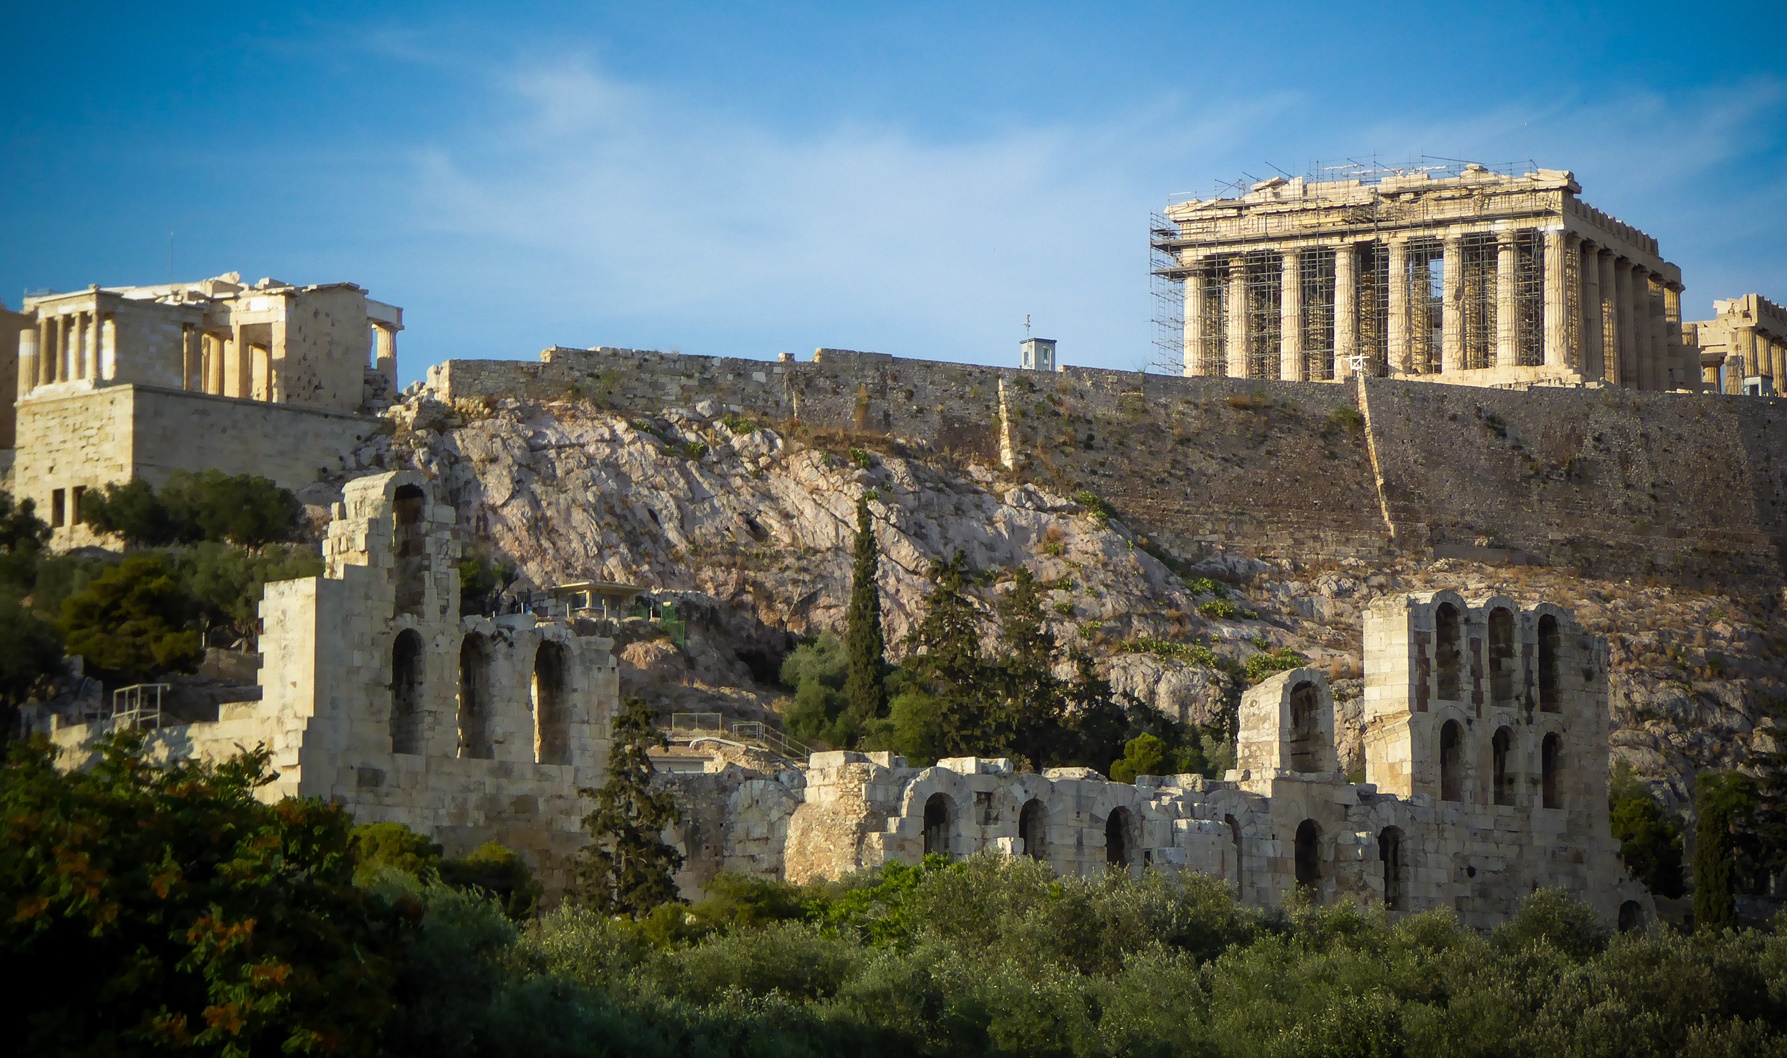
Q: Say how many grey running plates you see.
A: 0